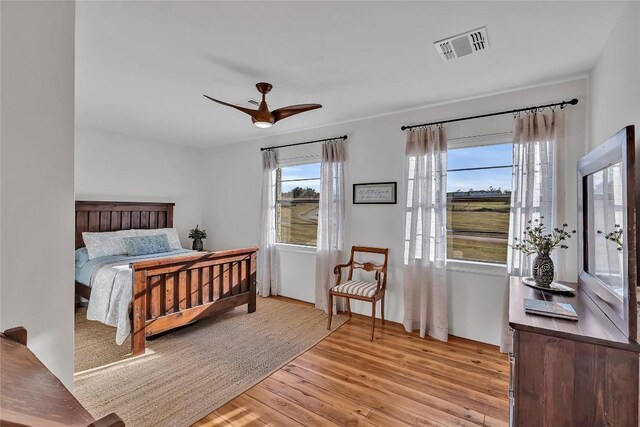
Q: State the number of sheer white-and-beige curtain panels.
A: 4